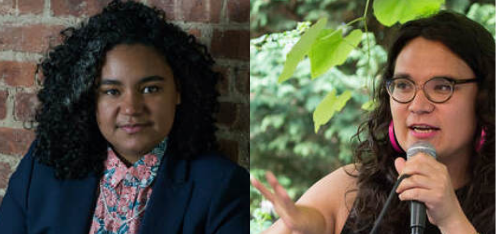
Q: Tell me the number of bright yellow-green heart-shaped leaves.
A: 4